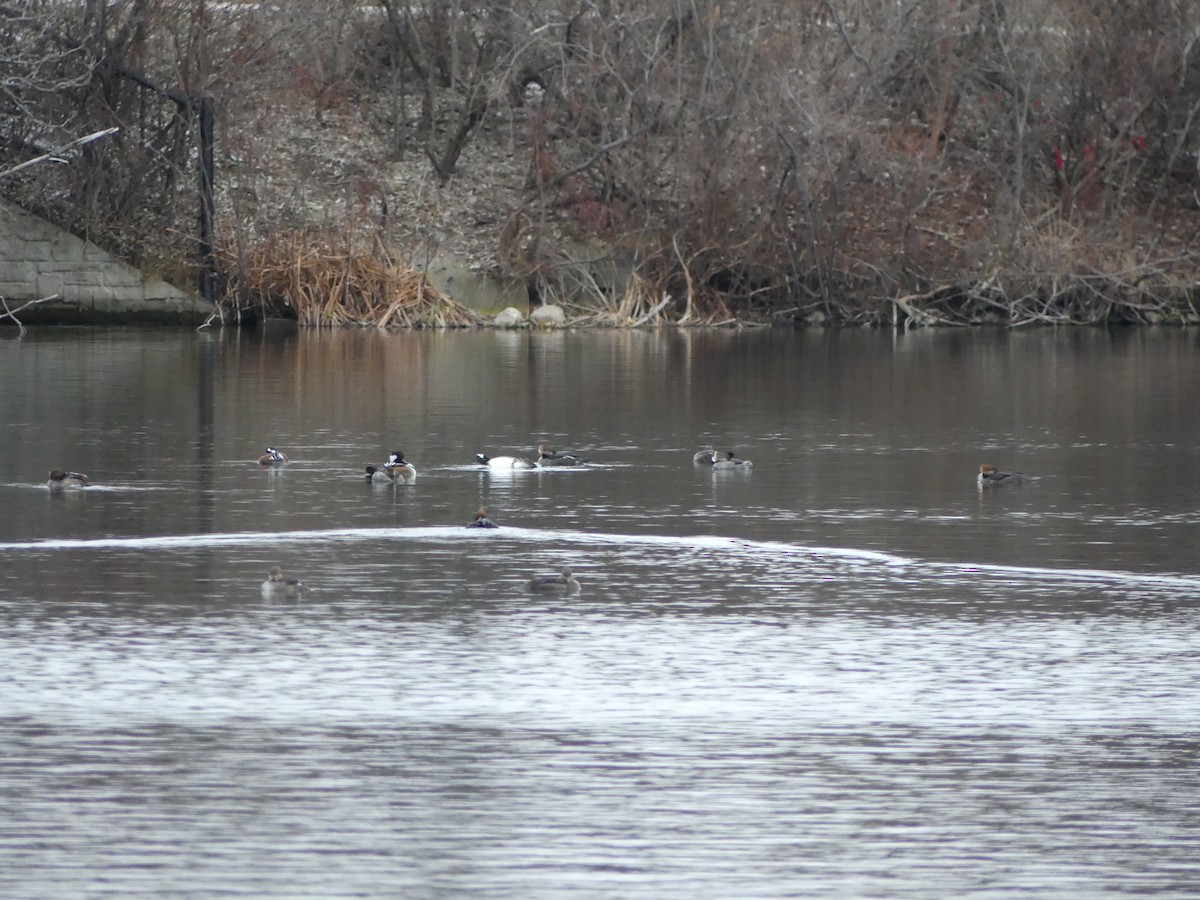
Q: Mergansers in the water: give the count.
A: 12